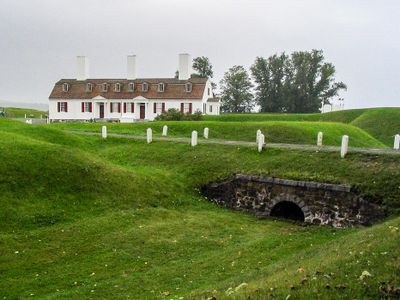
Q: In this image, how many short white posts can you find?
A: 10